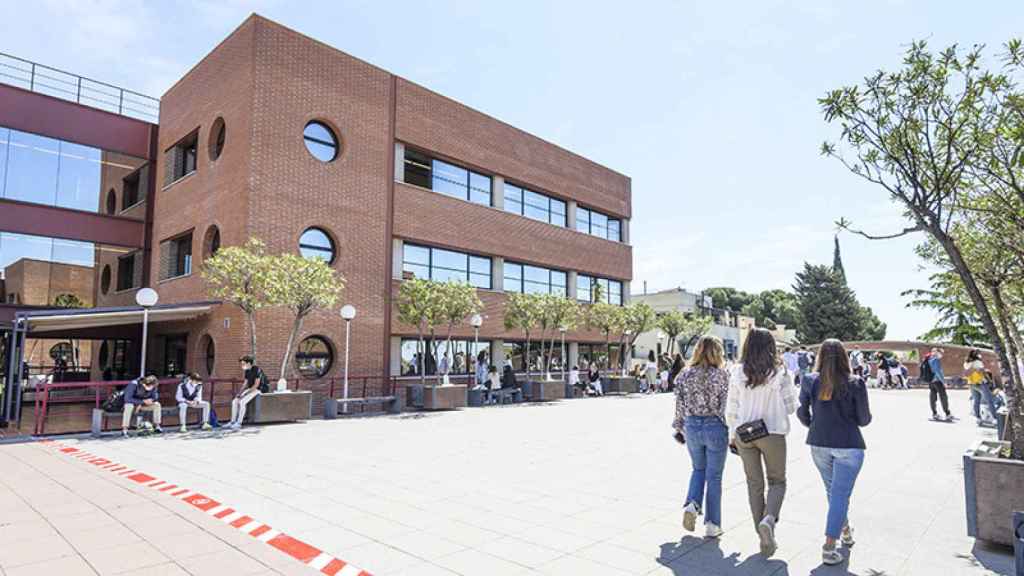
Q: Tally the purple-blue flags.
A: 0